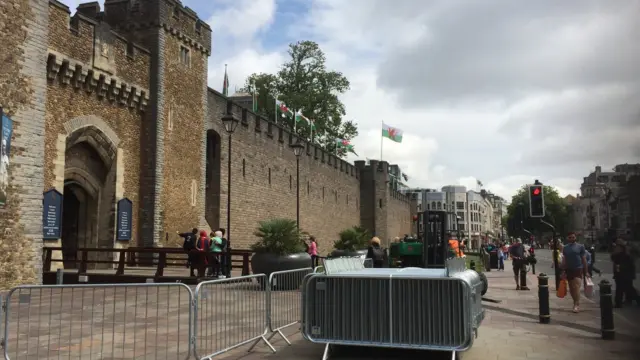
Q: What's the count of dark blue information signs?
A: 2